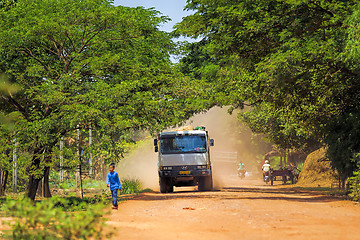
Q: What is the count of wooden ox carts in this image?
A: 1